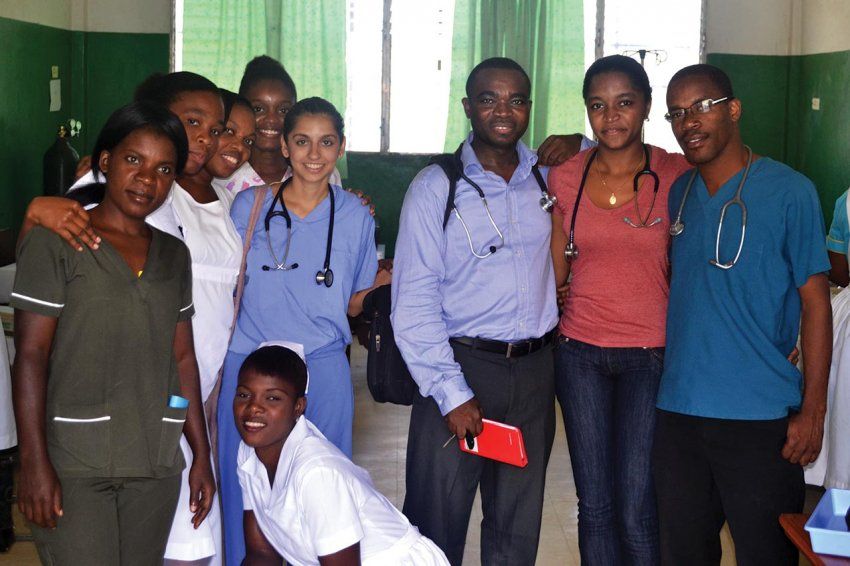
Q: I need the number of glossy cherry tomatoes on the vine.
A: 0